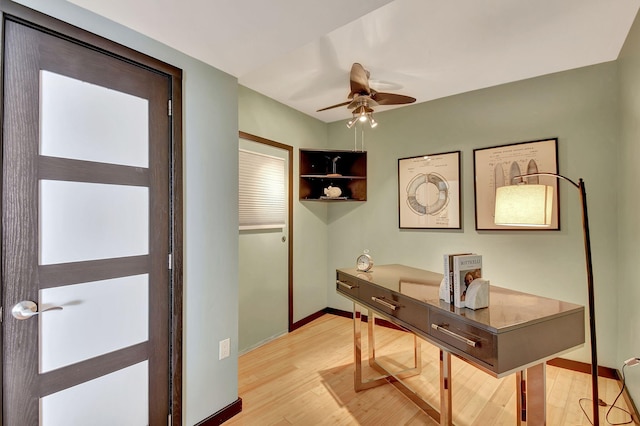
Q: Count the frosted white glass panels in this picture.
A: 4